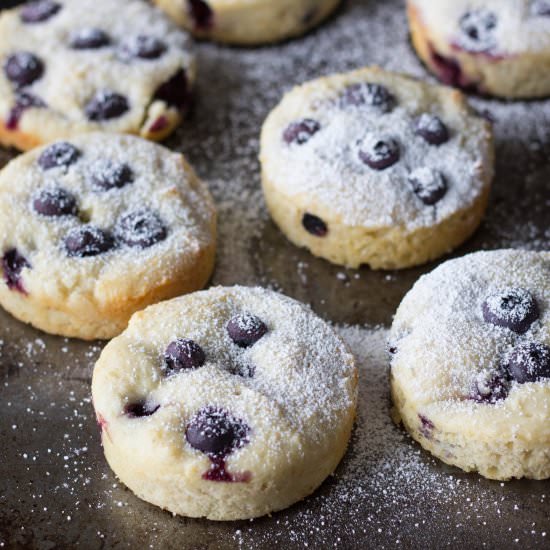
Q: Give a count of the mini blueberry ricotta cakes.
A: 7